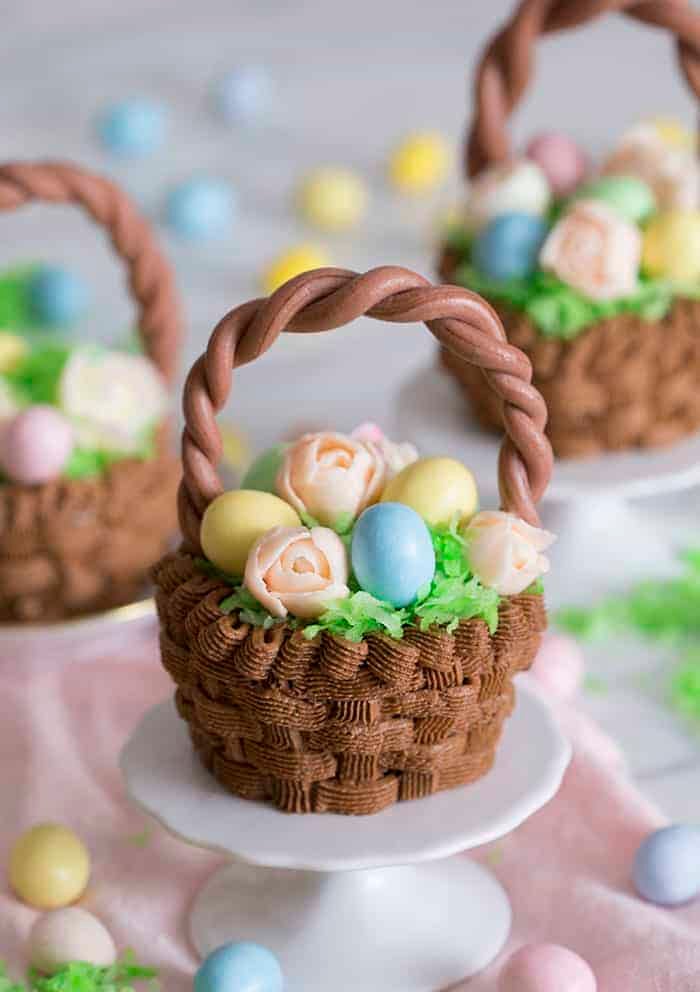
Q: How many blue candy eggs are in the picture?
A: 8